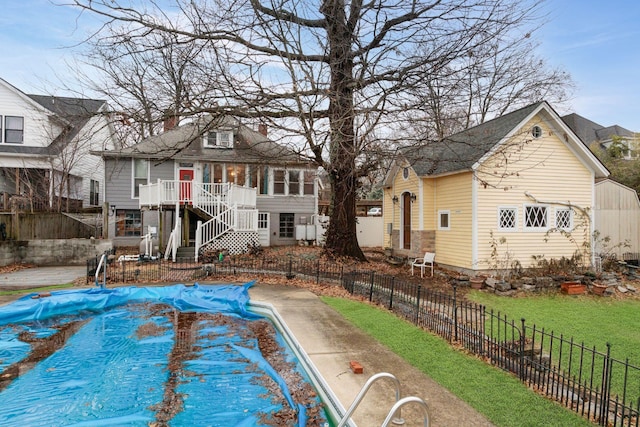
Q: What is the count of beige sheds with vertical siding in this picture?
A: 1